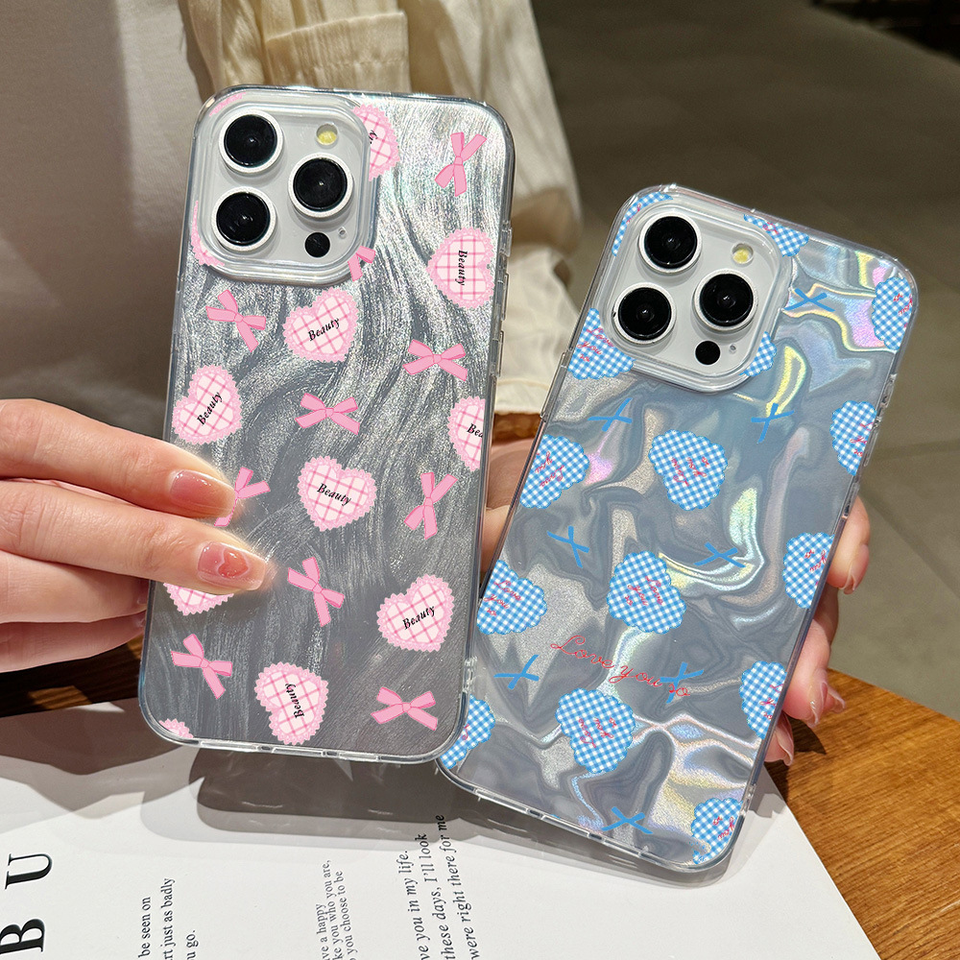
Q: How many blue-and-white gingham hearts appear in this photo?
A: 15